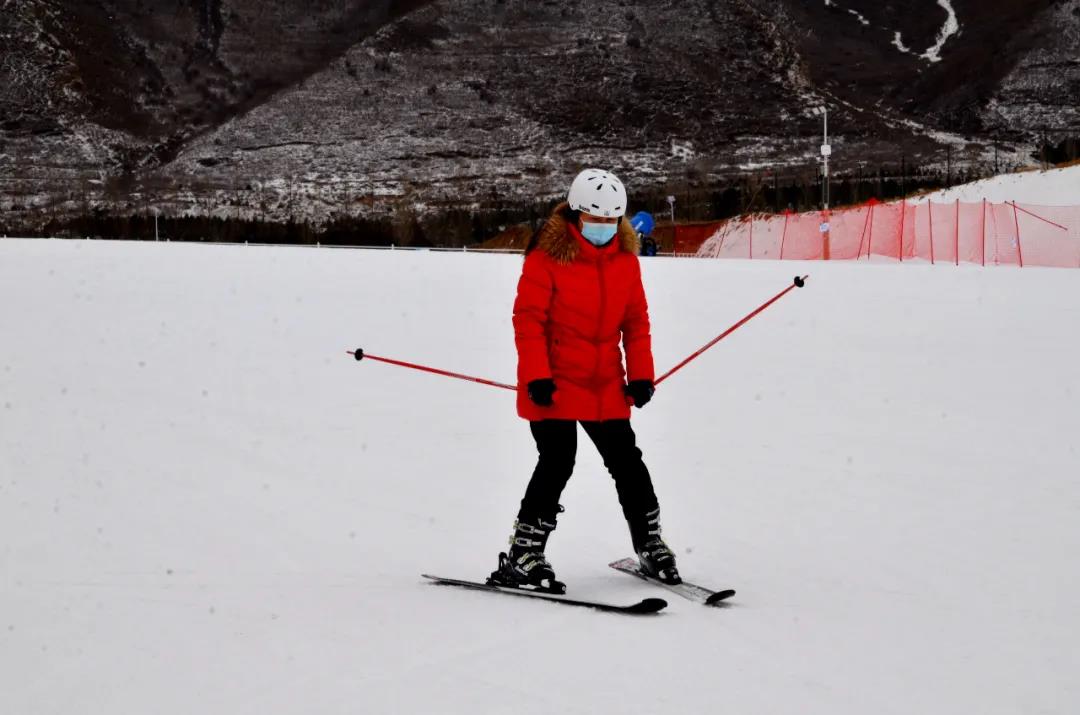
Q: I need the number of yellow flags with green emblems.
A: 0